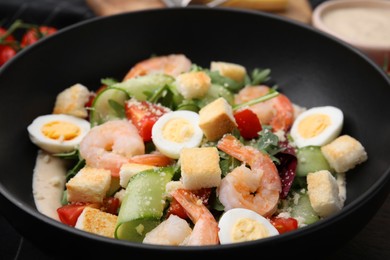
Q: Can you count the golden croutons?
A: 10